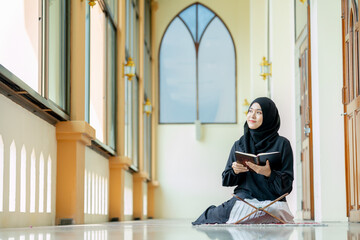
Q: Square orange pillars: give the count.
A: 4